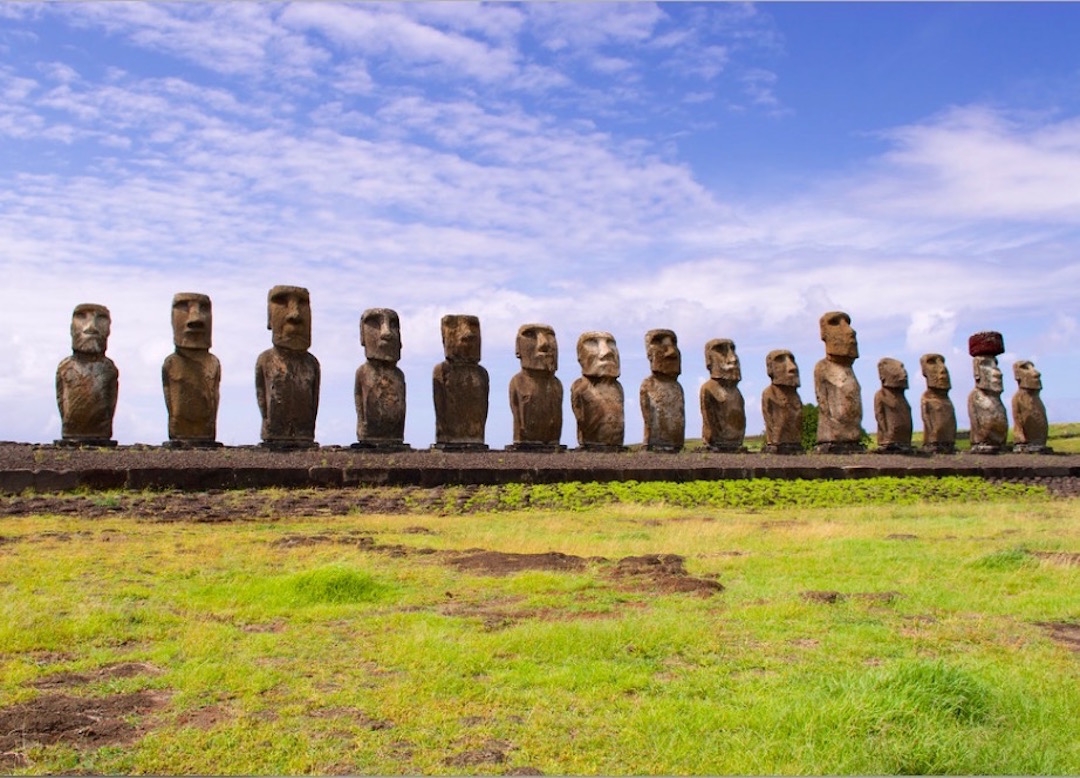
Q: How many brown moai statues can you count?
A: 15